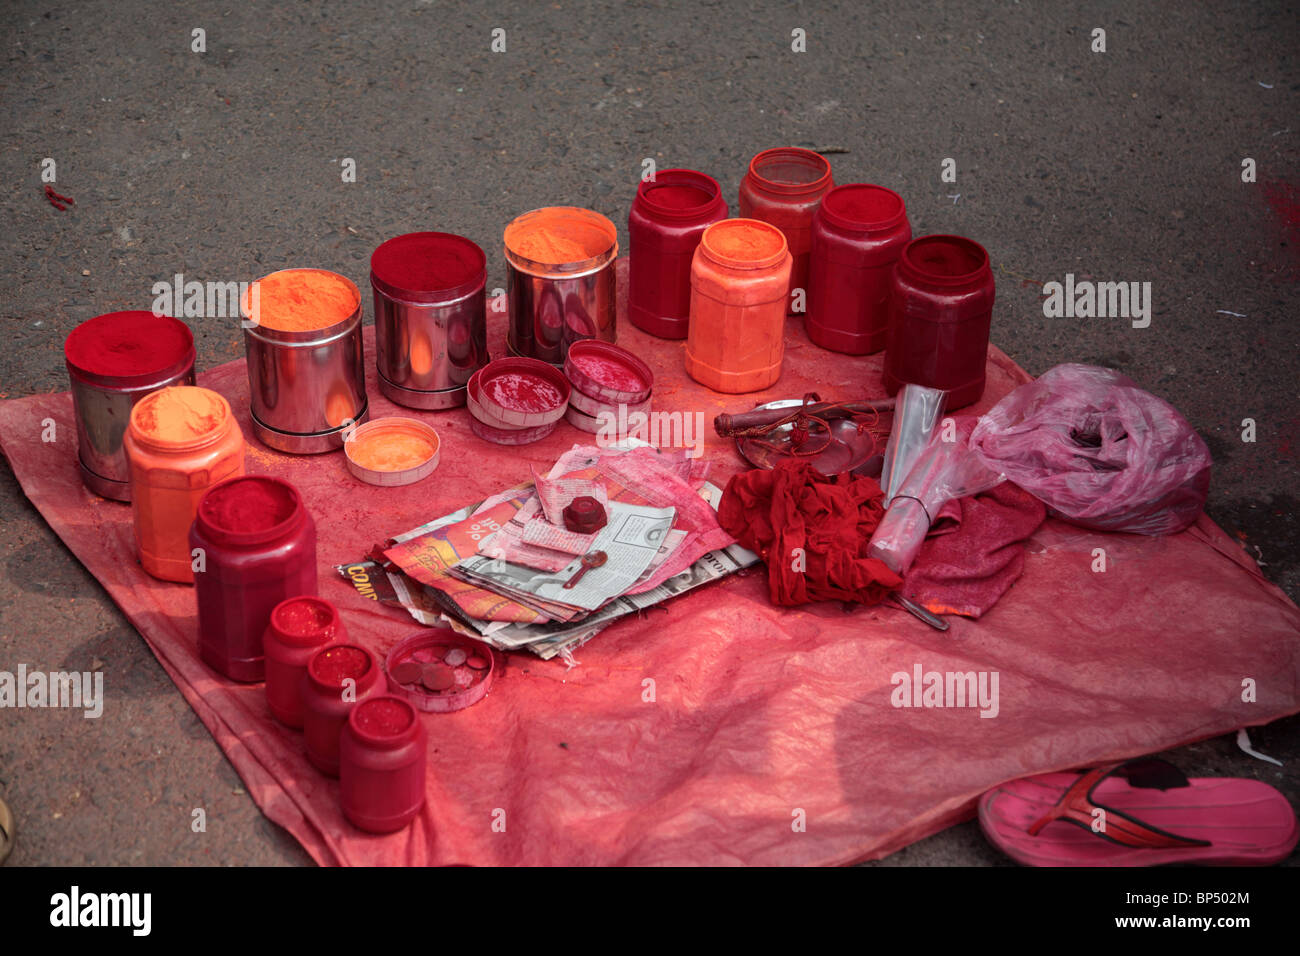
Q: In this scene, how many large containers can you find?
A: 11